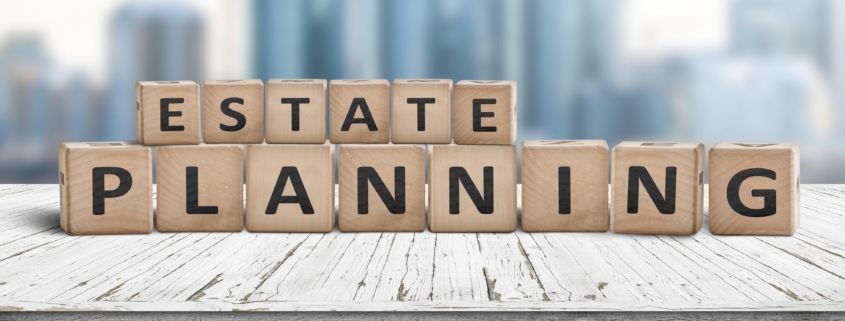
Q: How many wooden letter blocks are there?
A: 14